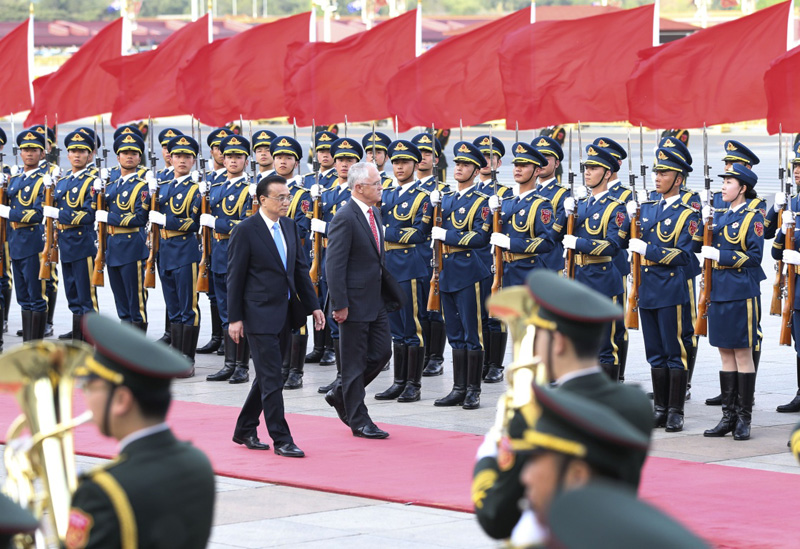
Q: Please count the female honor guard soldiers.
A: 1